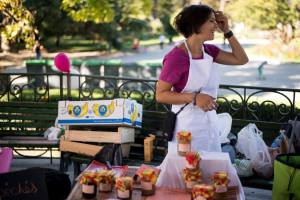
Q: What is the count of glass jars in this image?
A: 9